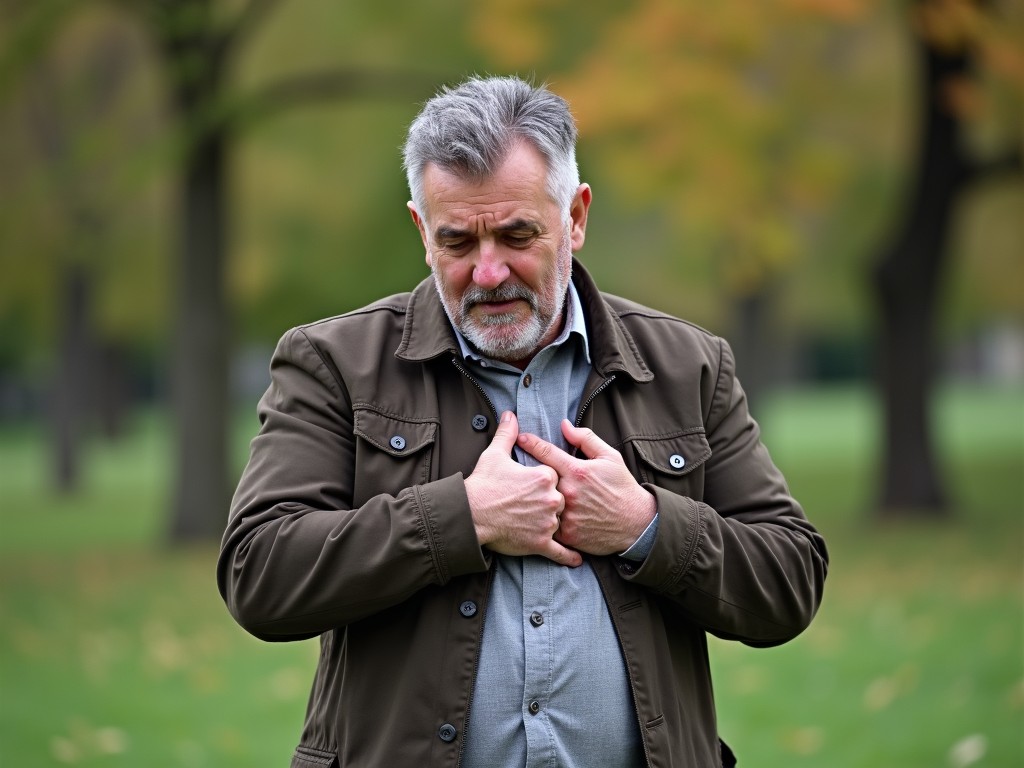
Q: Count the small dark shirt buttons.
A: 3